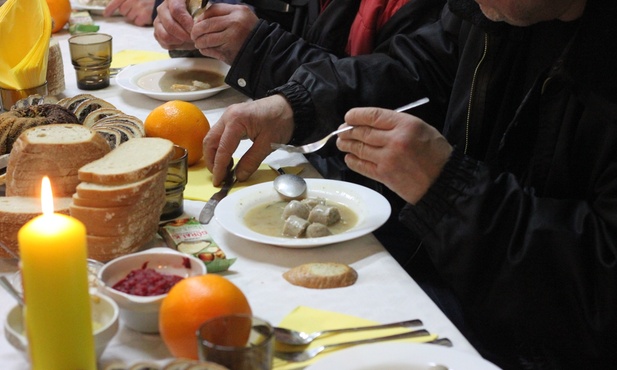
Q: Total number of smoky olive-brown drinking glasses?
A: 3